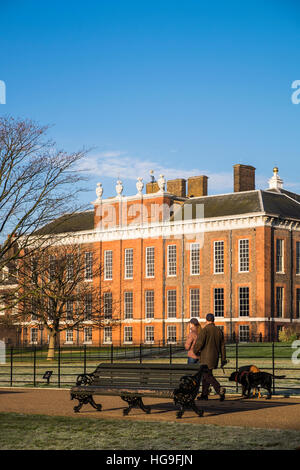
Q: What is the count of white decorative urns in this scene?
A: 4